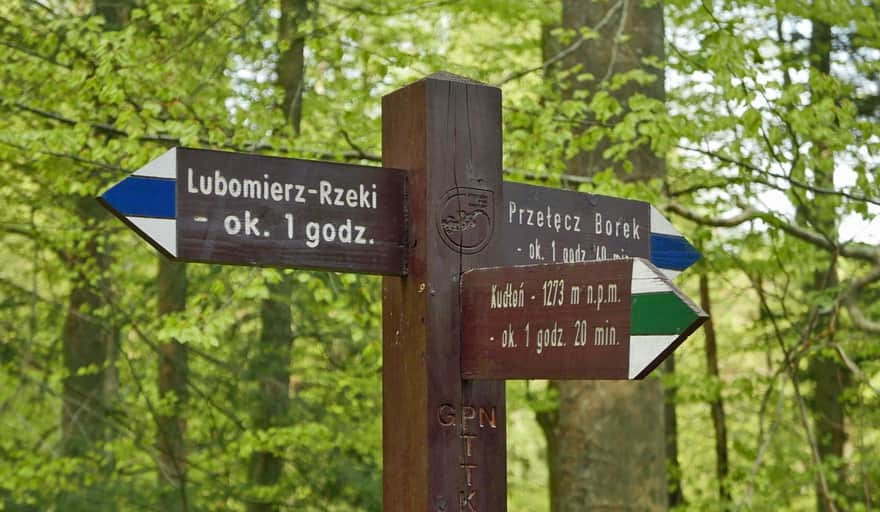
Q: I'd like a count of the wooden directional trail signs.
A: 3